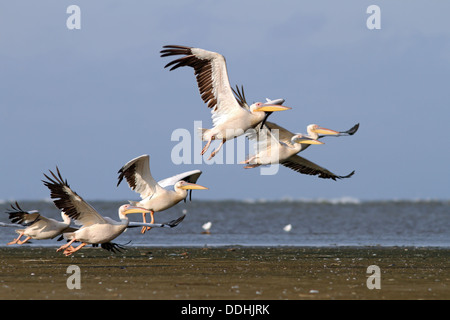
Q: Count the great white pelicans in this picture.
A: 6